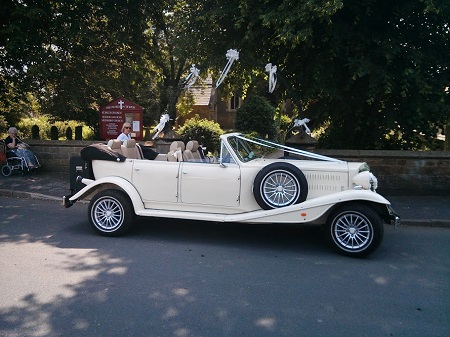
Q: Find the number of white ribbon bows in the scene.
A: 5